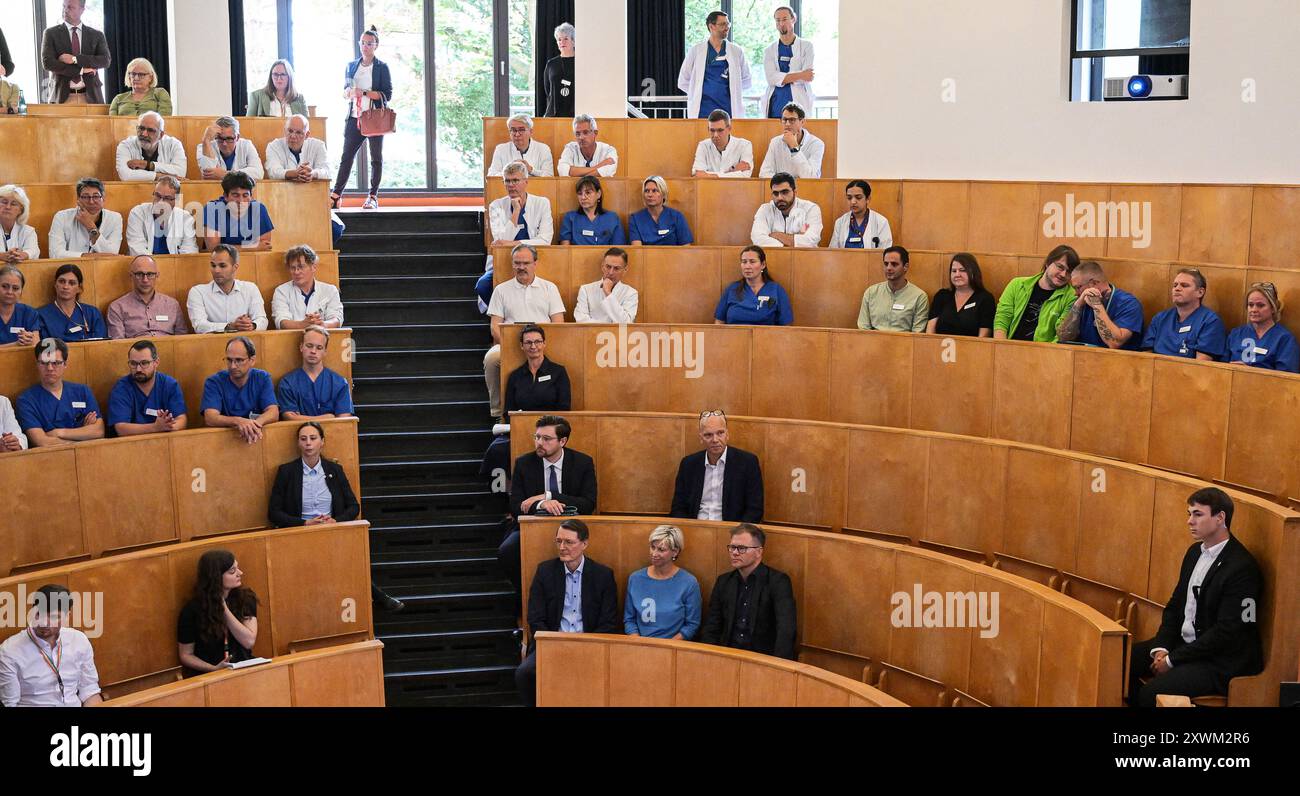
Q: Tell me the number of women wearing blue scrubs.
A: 6